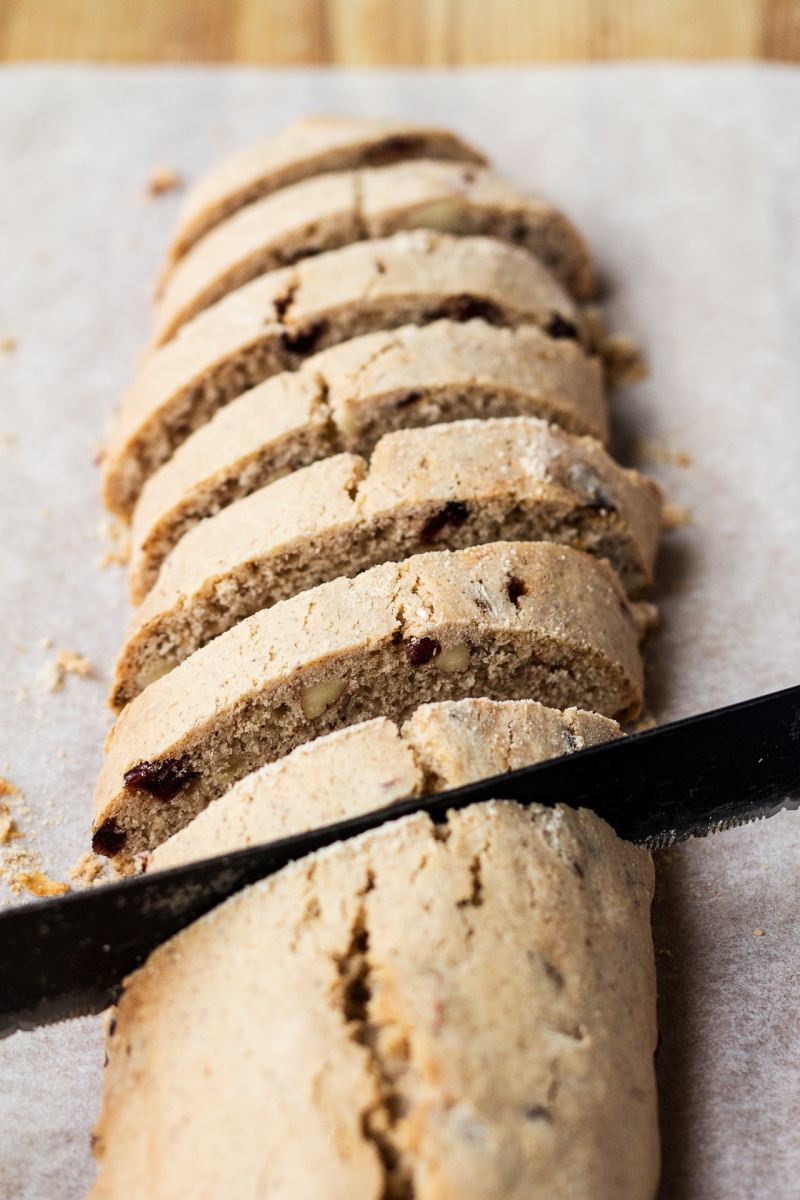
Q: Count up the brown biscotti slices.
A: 7